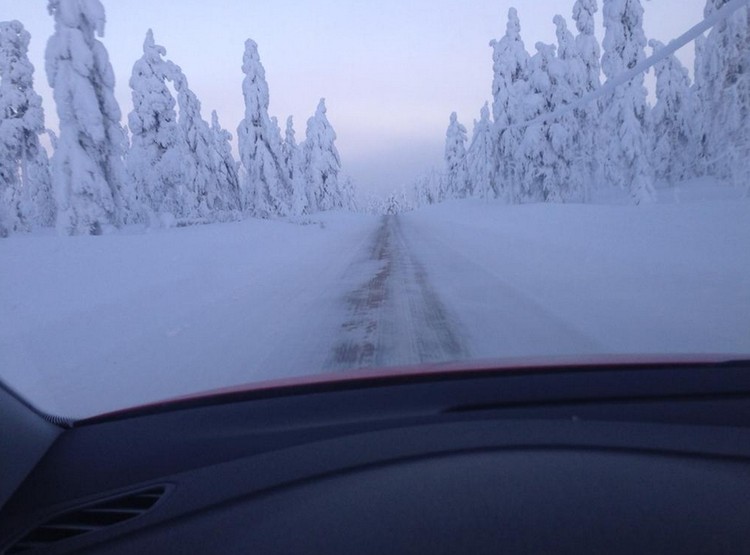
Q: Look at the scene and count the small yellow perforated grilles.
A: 0